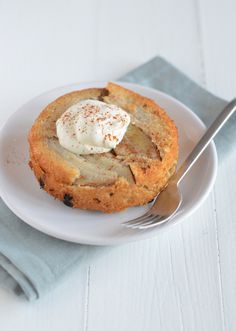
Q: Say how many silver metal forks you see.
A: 1